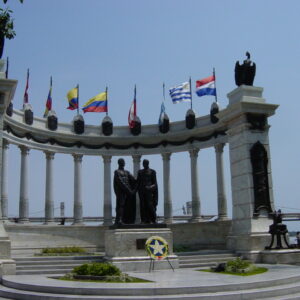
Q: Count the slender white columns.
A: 9